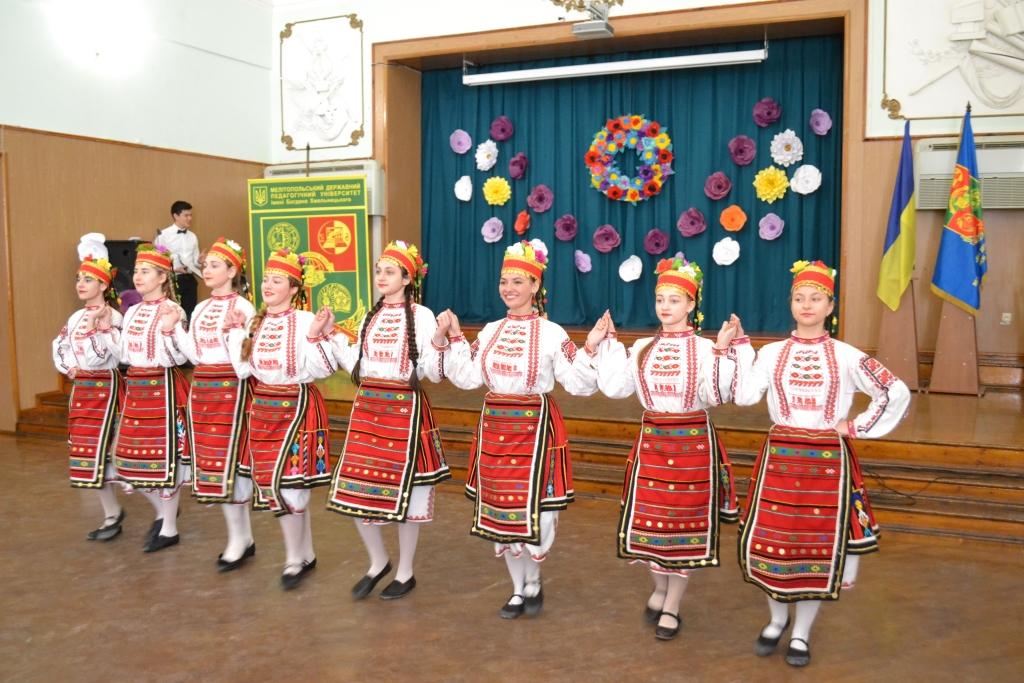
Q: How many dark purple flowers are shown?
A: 10